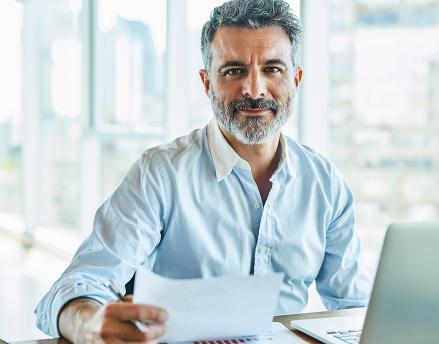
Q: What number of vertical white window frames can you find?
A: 4